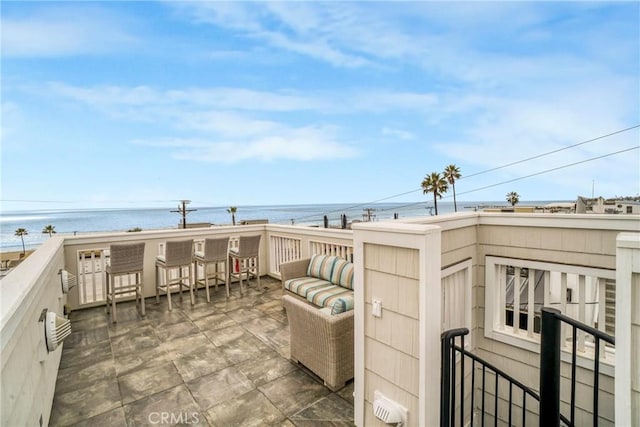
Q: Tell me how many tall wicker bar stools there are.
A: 4